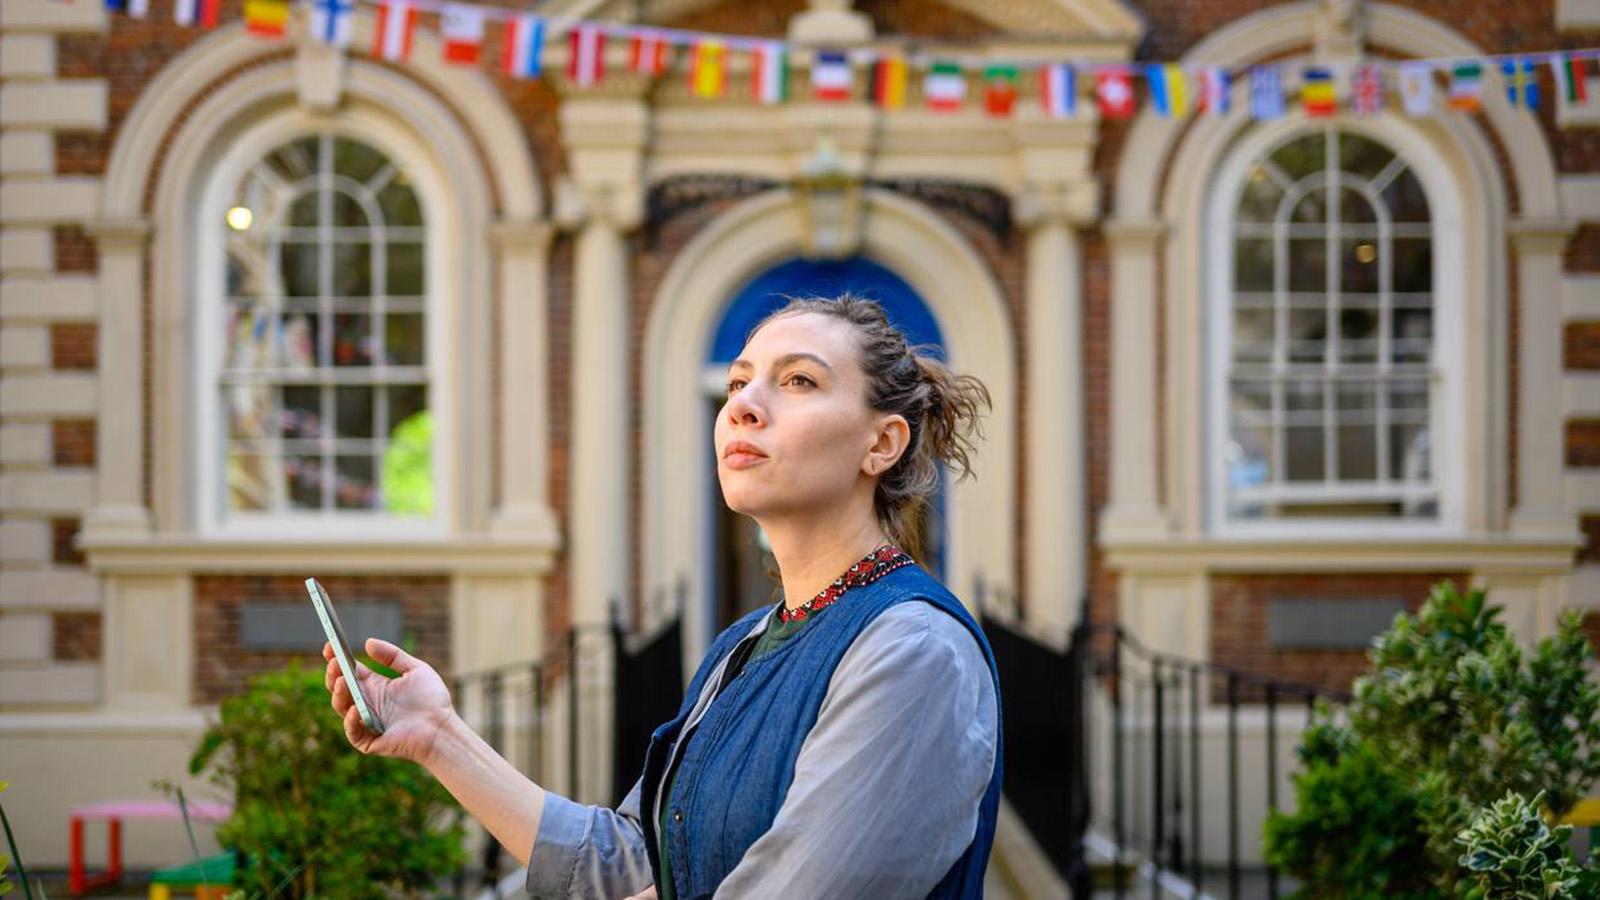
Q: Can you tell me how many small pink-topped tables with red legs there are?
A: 1